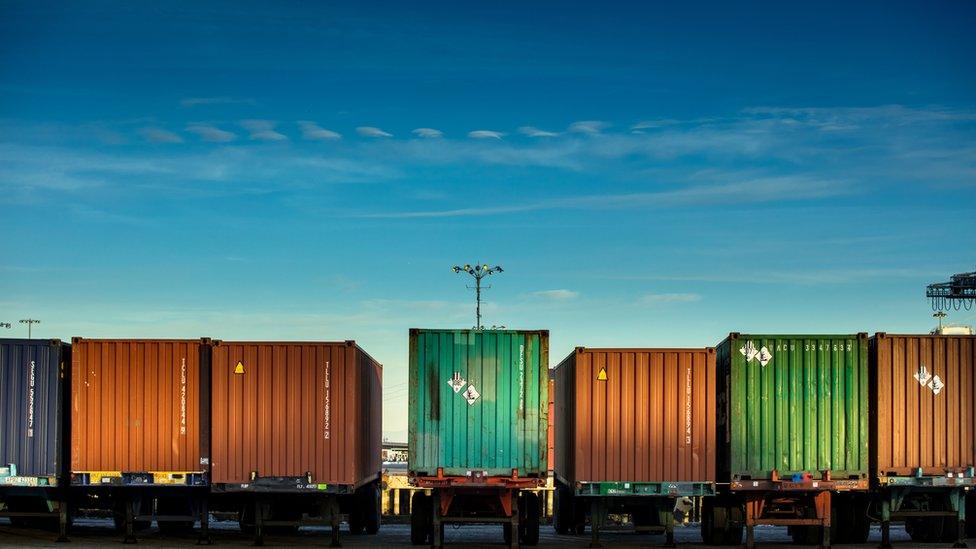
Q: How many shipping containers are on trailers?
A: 7